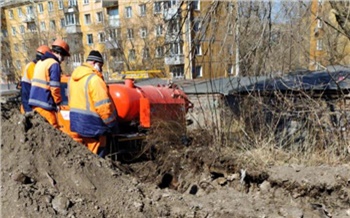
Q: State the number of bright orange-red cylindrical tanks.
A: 1